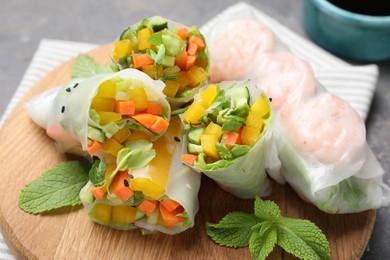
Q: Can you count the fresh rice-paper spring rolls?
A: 5